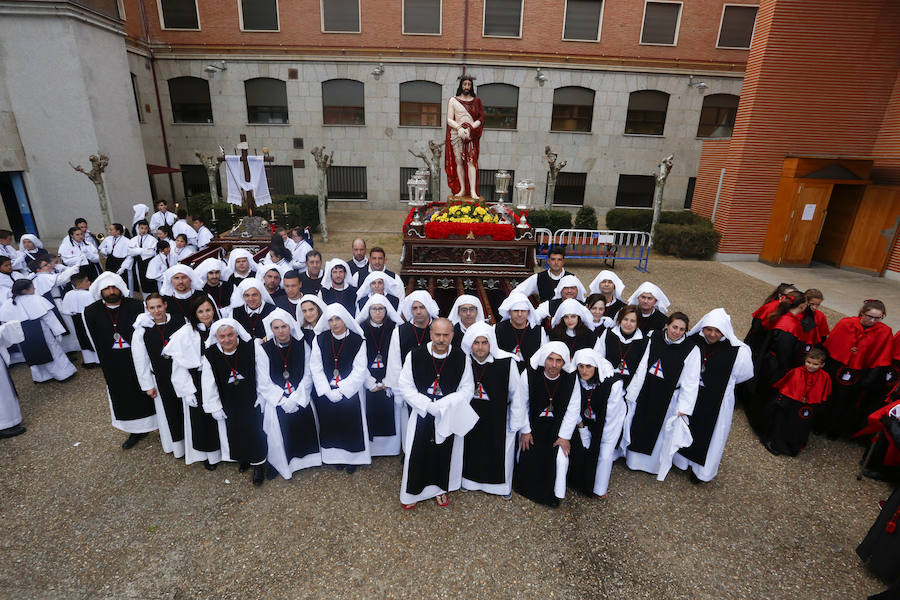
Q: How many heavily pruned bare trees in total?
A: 6